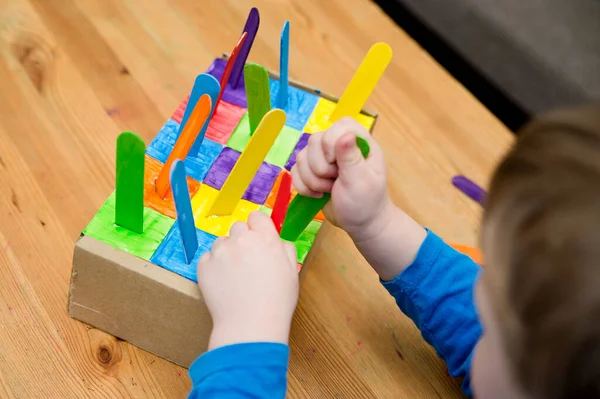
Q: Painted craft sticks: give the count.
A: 14